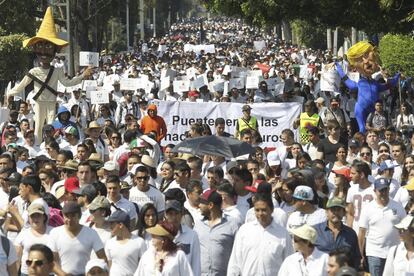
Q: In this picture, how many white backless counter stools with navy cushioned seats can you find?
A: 0